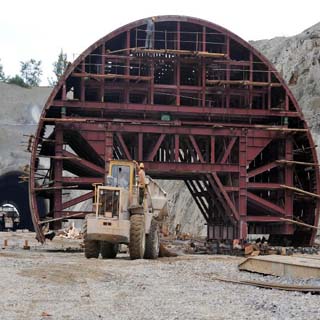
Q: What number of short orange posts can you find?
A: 2